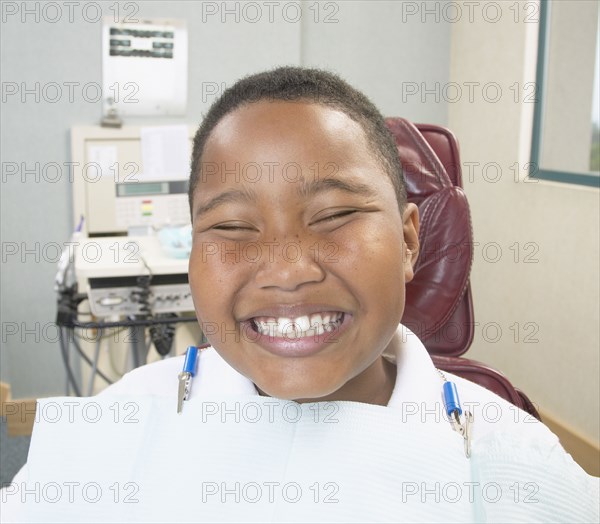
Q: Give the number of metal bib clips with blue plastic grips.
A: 2